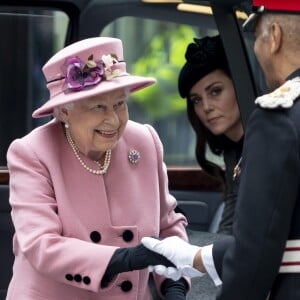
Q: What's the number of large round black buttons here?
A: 3